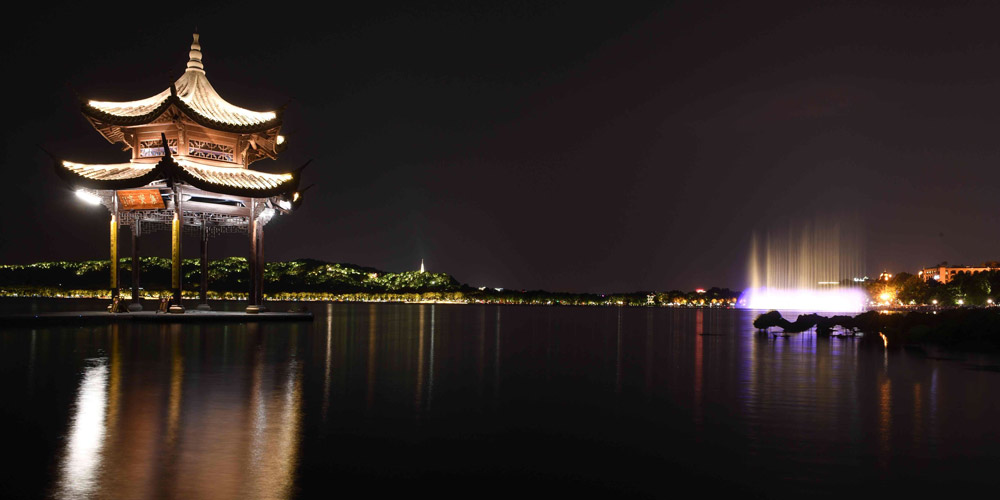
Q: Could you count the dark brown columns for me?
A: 4